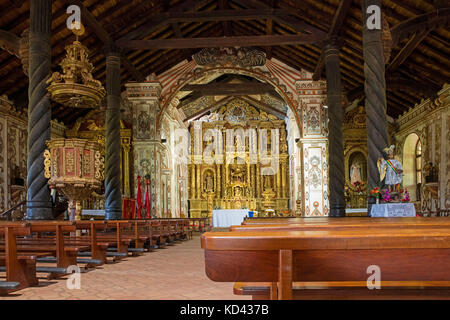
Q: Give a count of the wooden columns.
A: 4